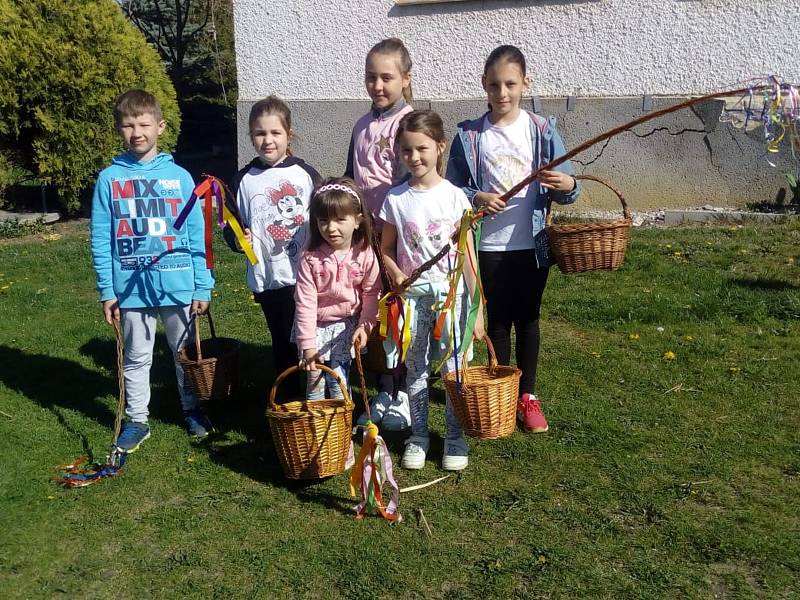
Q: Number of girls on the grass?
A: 5